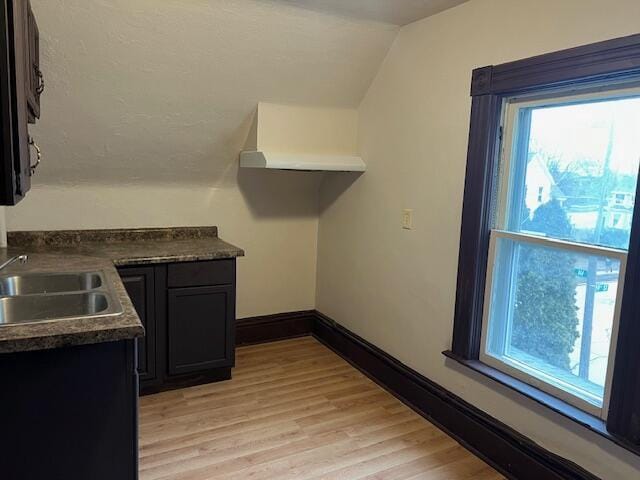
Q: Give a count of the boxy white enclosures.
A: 1